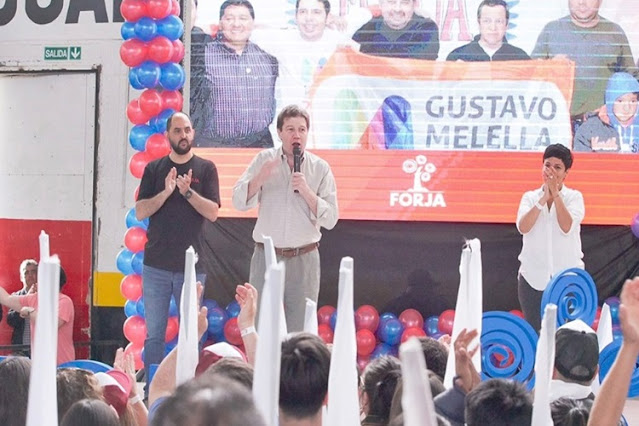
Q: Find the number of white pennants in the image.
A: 11